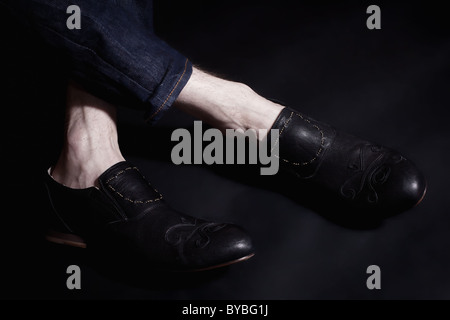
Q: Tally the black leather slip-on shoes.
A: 2